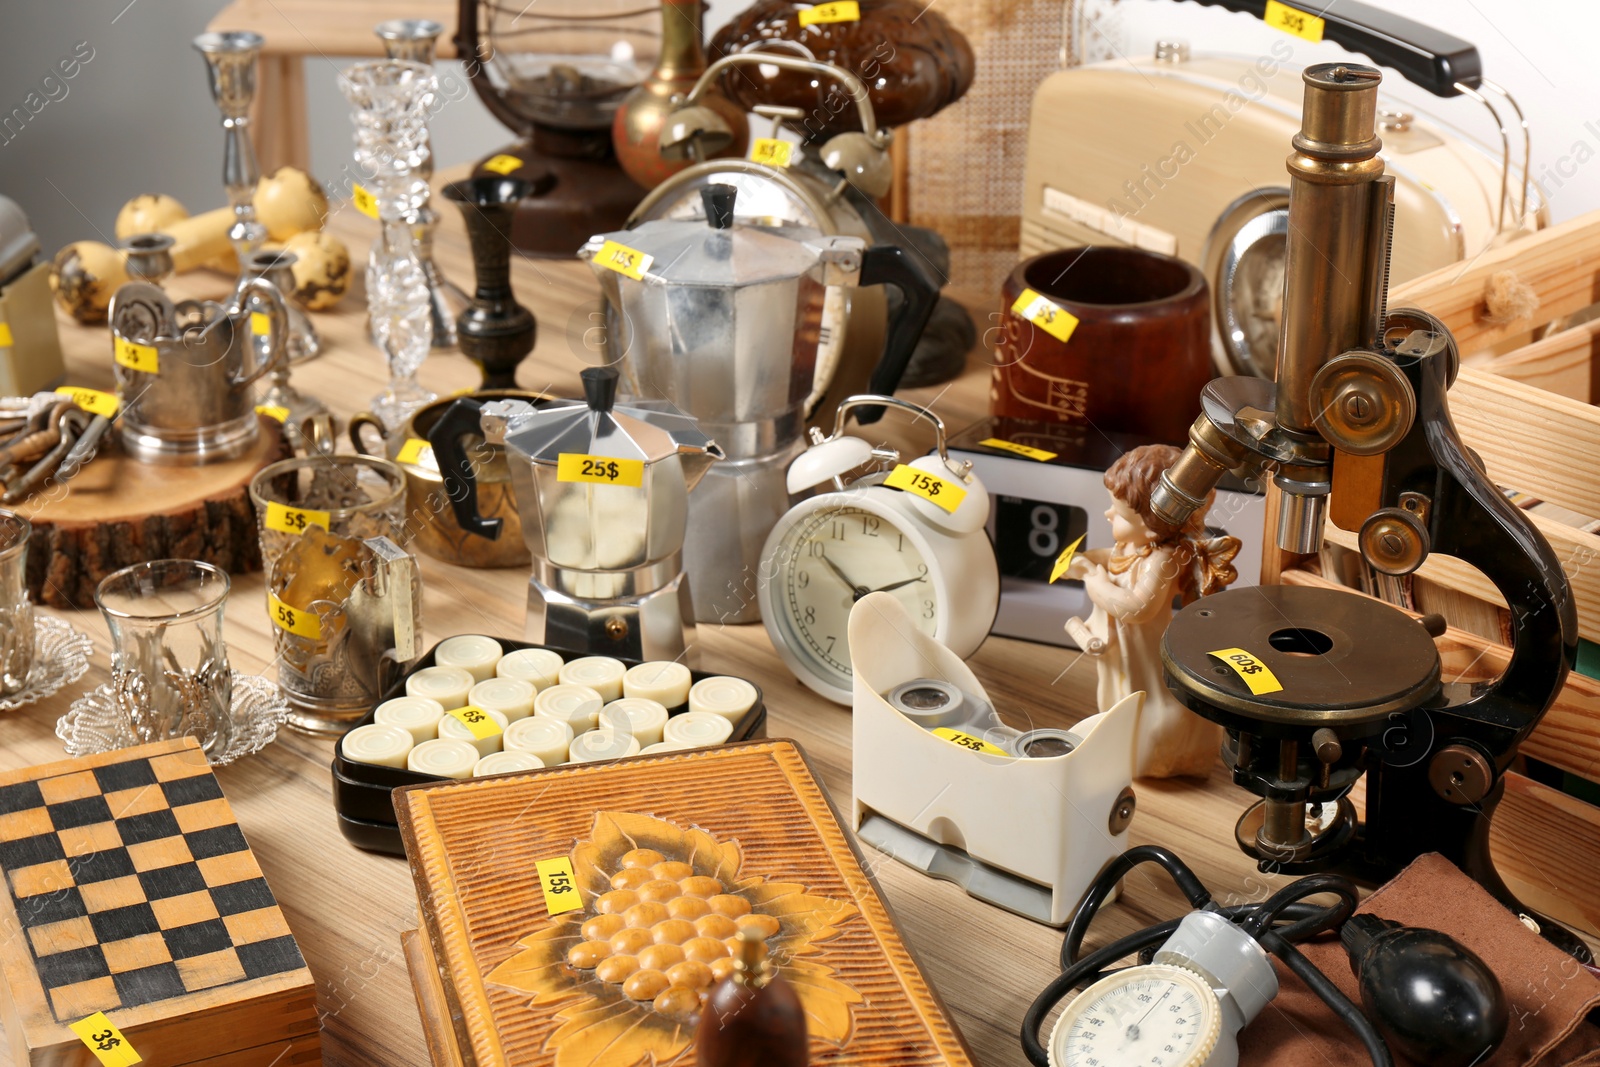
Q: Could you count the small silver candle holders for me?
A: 2